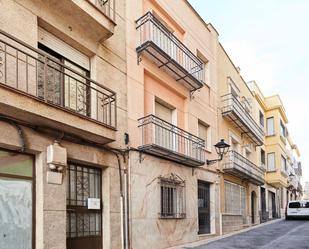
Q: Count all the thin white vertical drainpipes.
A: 2